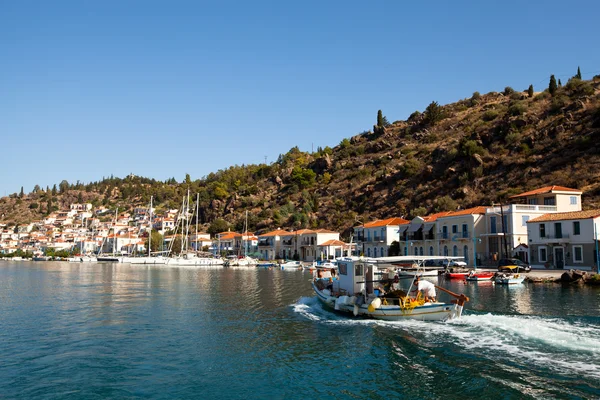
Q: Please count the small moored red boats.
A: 2